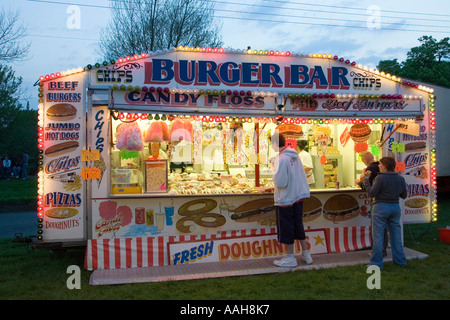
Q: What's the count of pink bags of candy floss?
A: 3